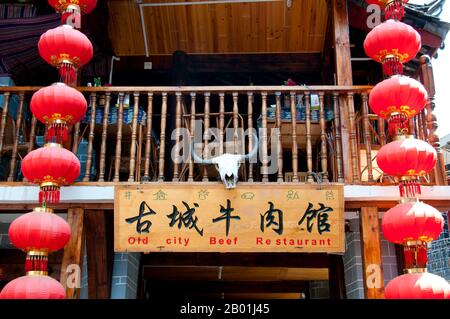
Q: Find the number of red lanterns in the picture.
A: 12